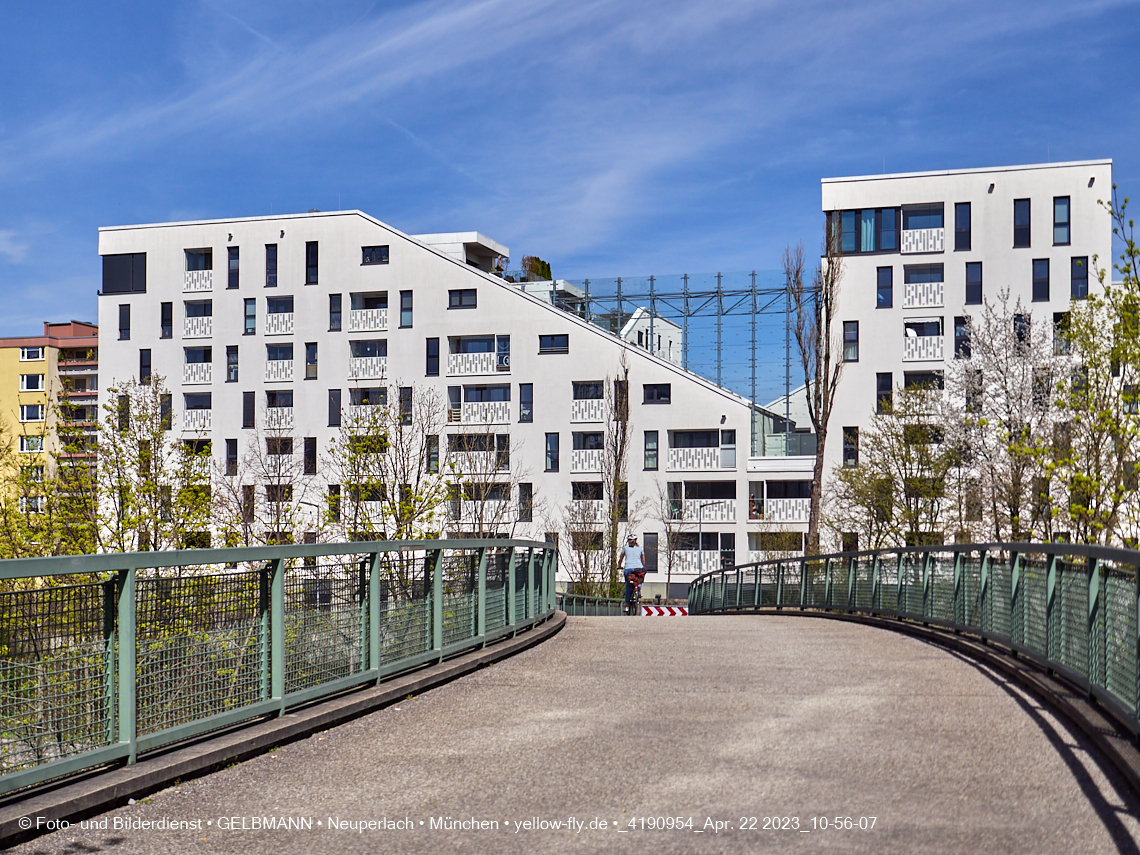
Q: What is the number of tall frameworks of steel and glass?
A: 1